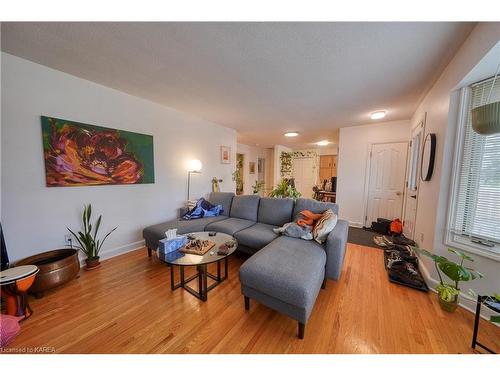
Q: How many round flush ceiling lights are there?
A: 3